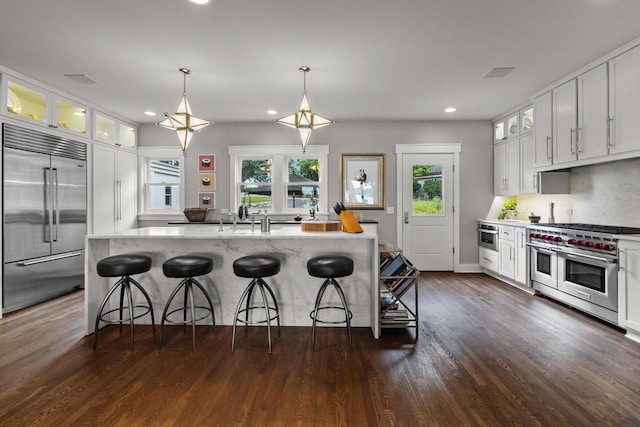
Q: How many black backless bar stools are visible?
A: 4